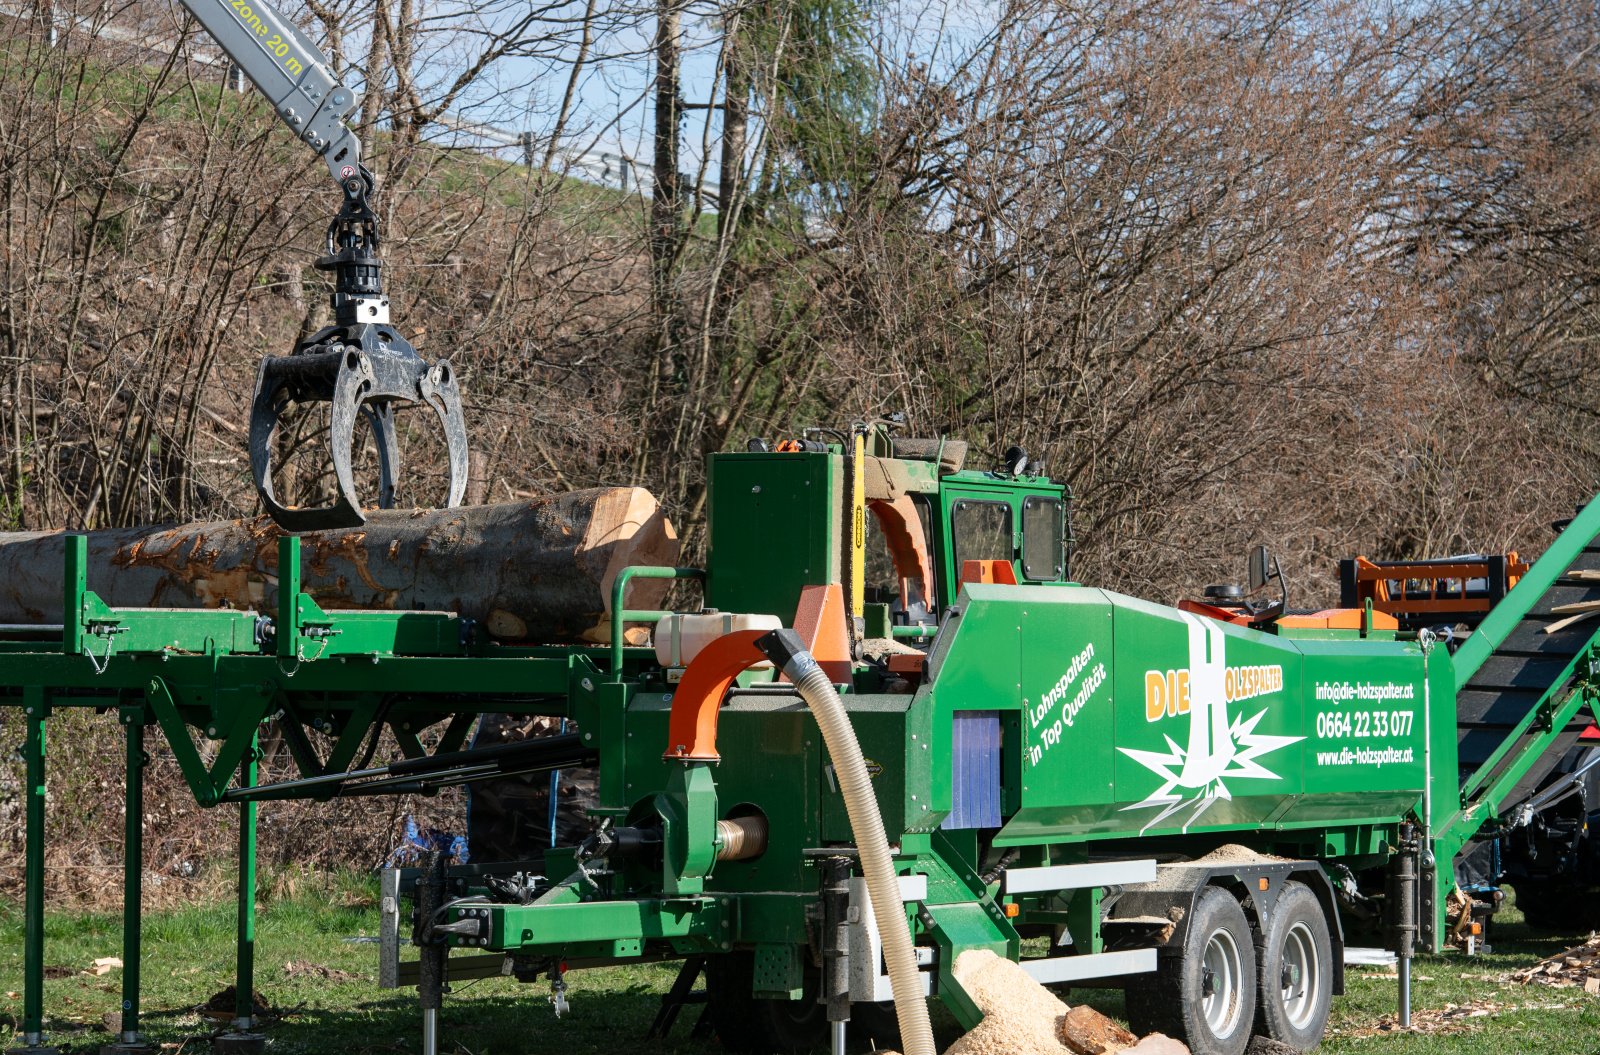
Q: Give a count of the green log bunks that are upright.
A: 2